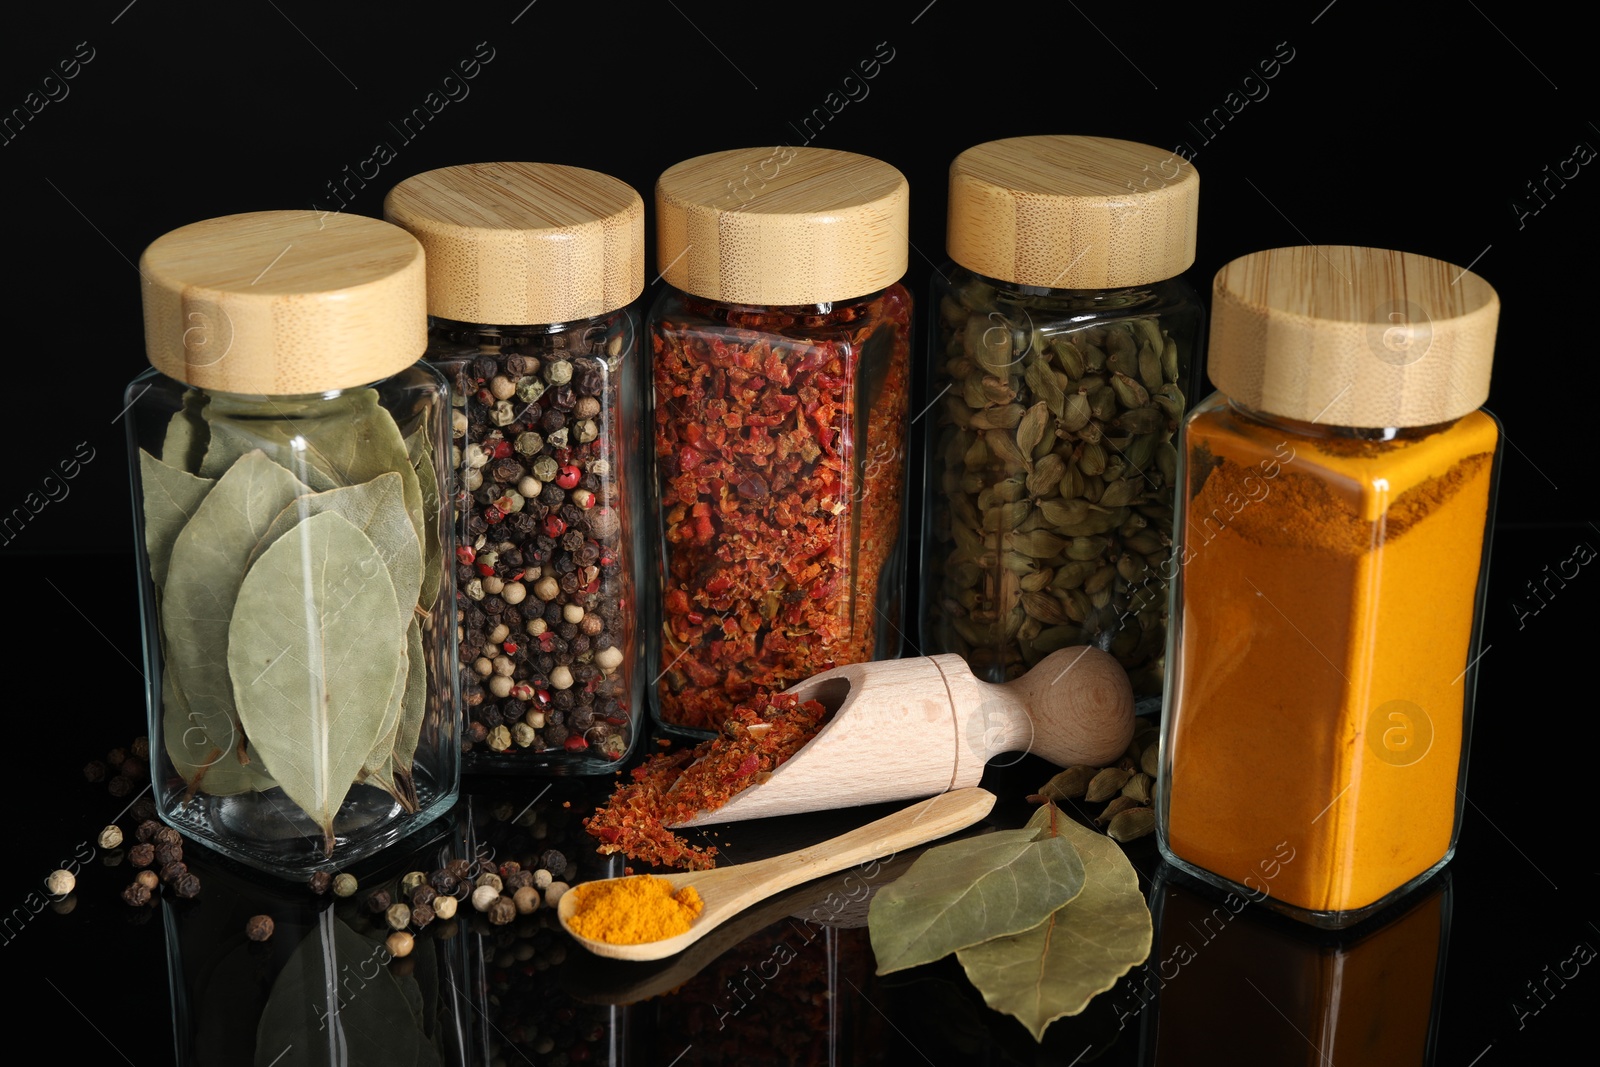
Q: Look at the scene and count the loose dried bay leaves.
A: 2